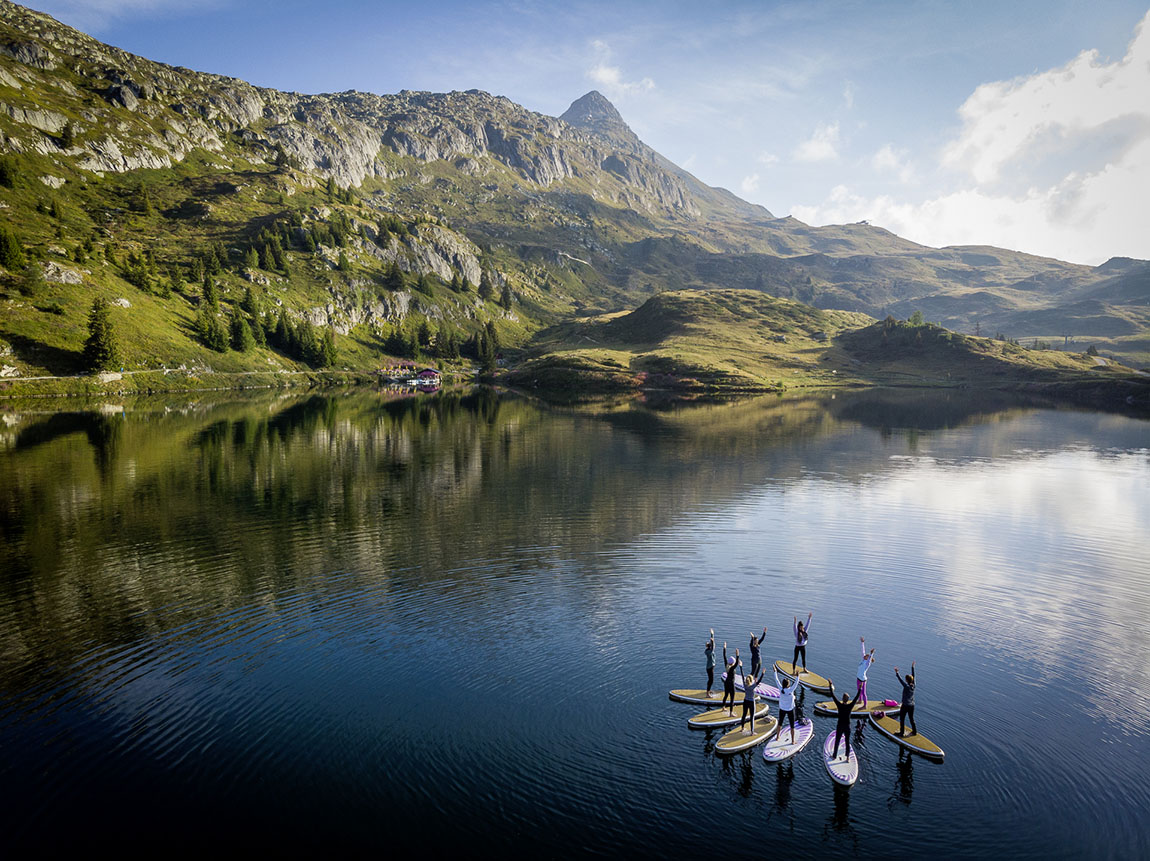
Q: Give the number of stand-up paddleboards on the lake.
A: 9